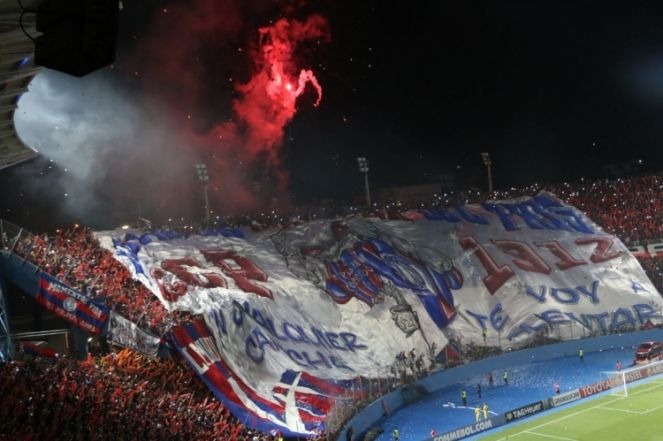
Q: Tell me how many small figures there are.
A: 11